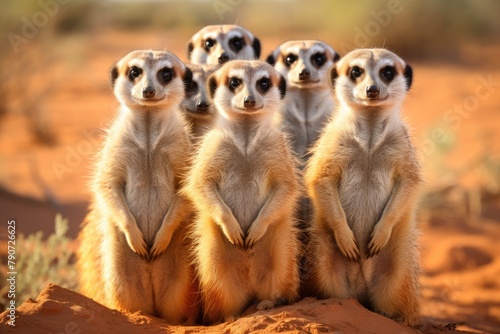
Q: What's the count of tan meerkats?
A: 6